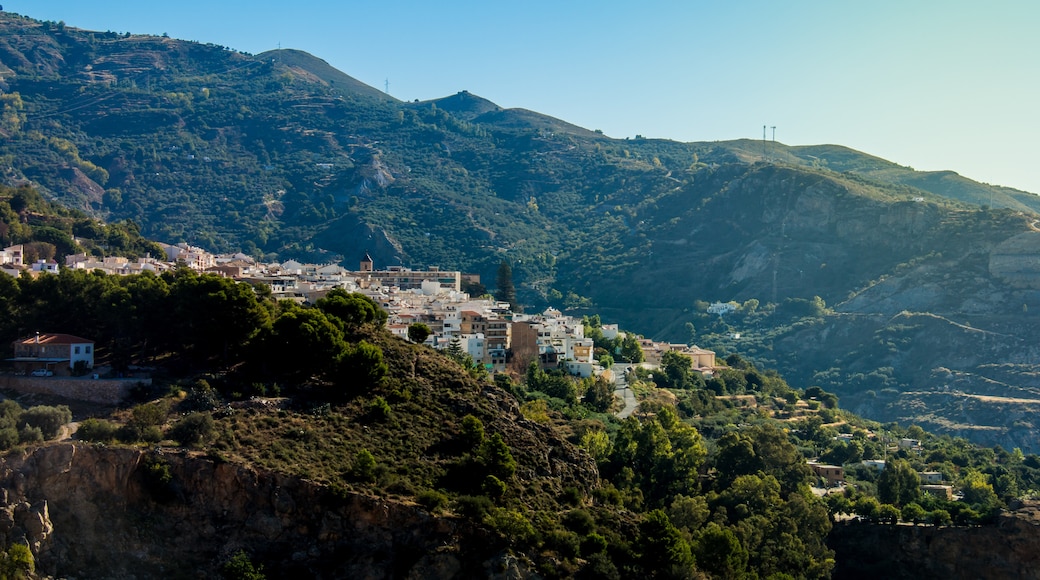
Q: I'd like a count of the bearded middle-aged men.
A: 0